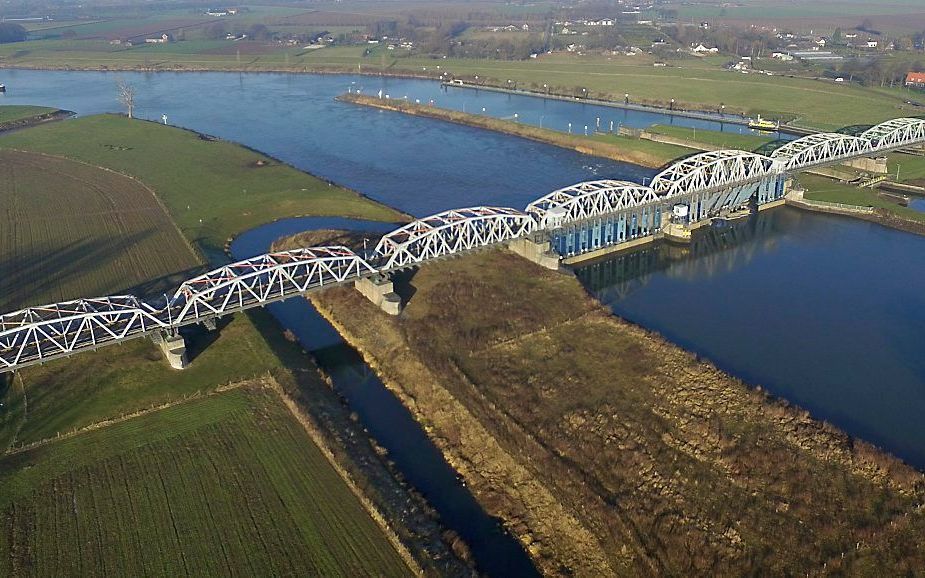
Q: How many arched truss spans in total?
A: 7